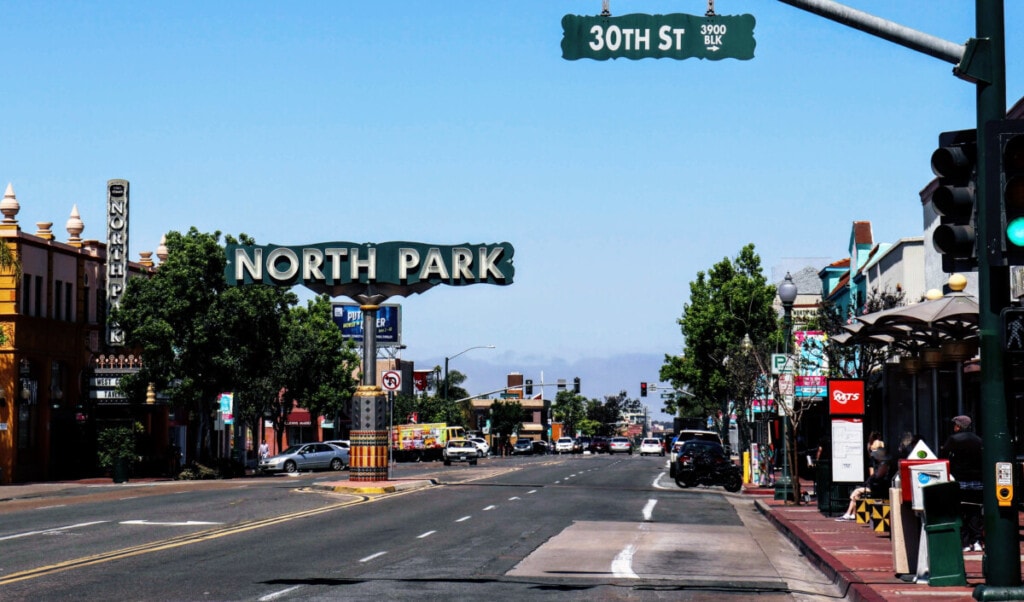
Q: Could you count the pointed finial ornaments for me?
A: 3